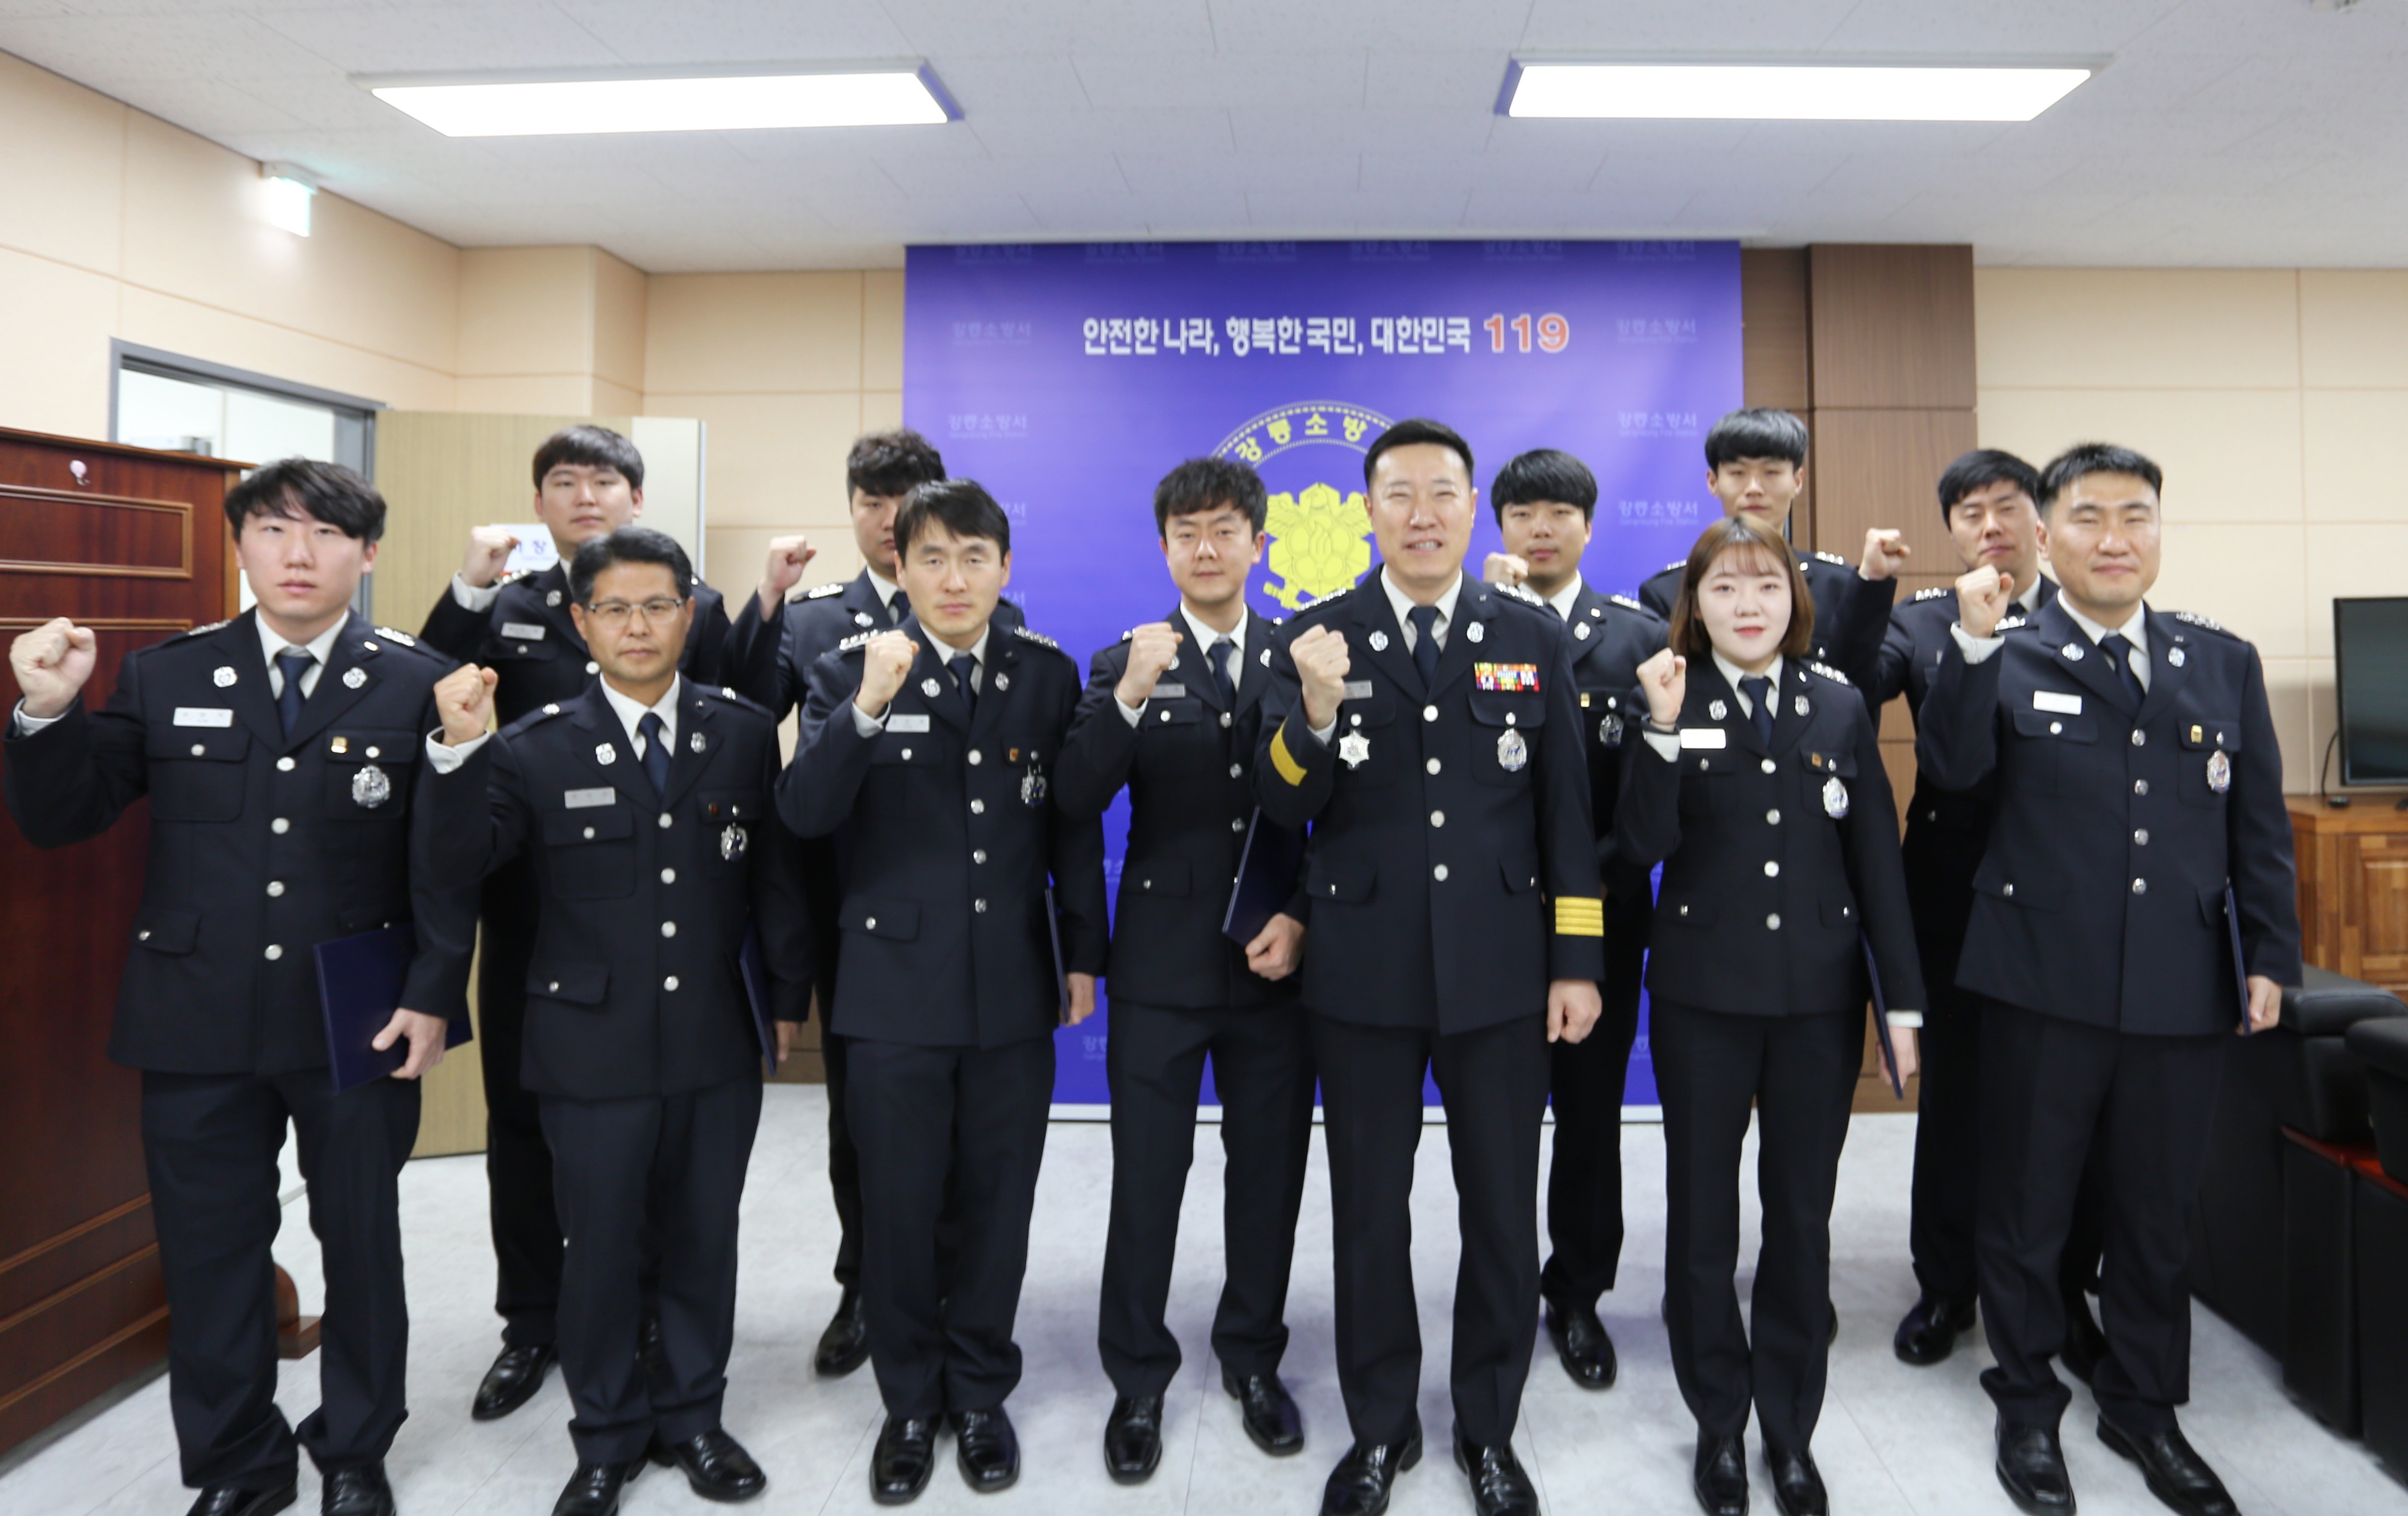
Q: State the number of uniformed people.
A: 12